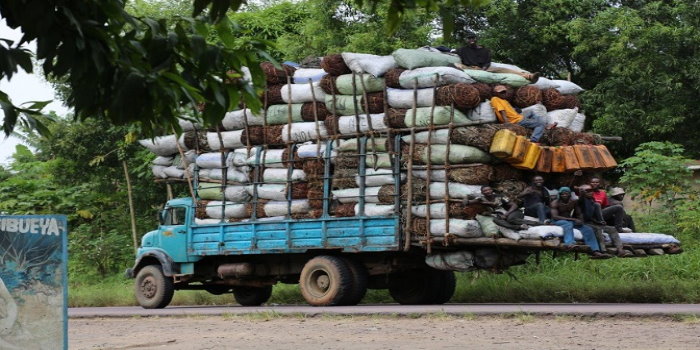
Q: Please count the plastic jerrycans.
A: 9